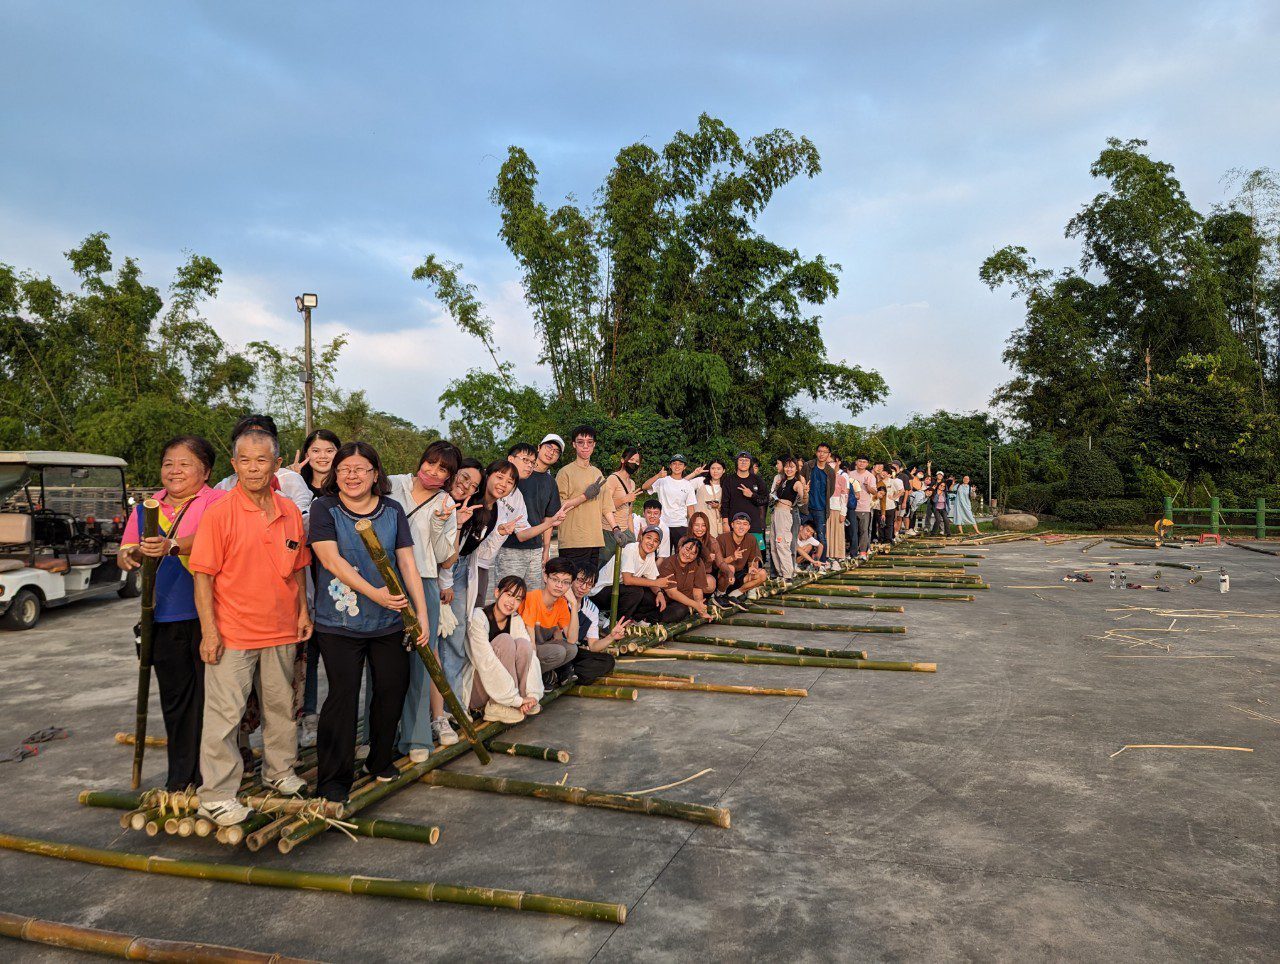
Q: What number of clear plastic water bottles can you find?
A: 2